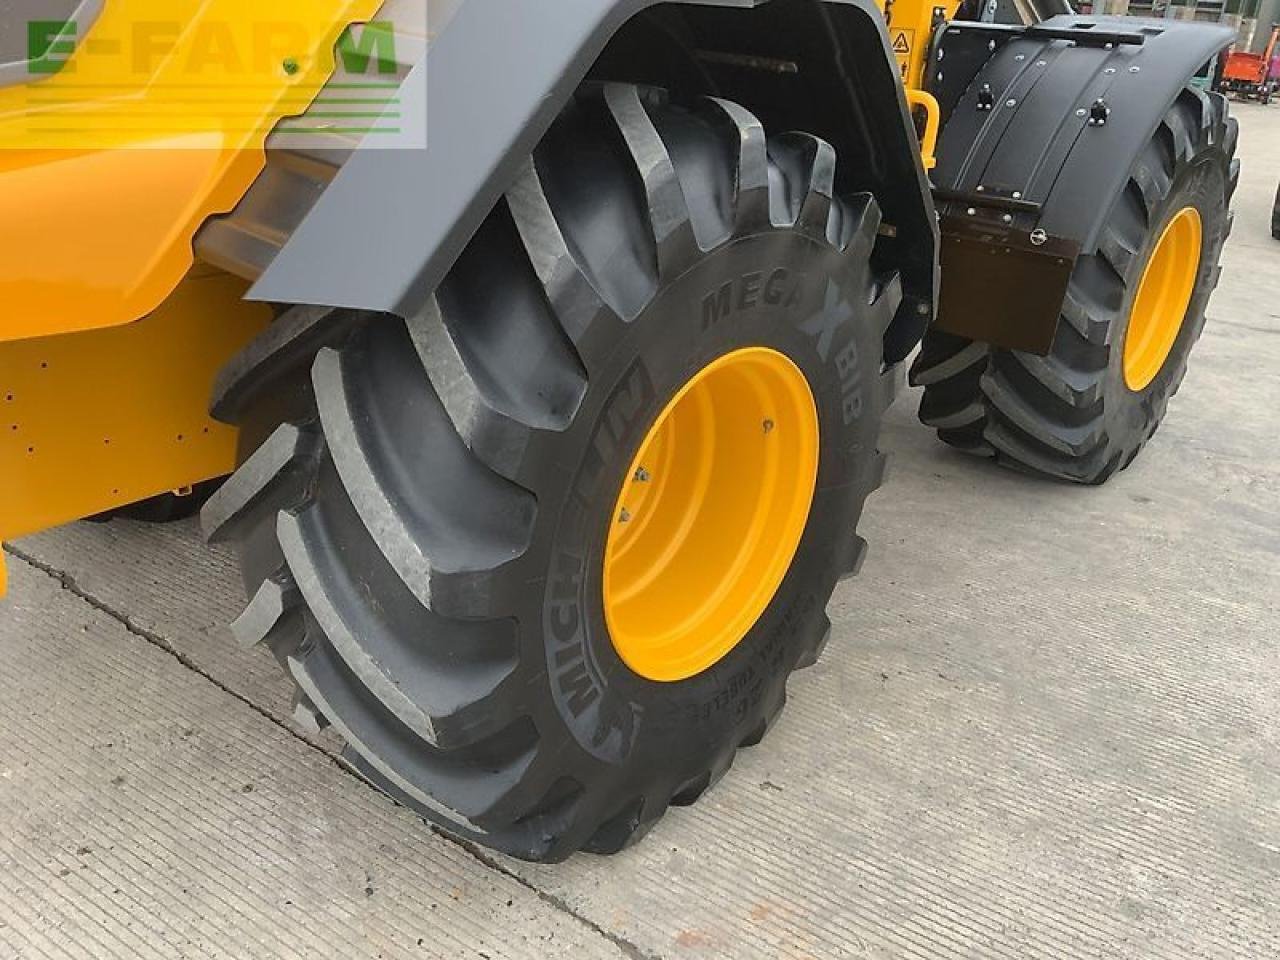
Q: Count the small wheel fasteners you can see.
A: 3